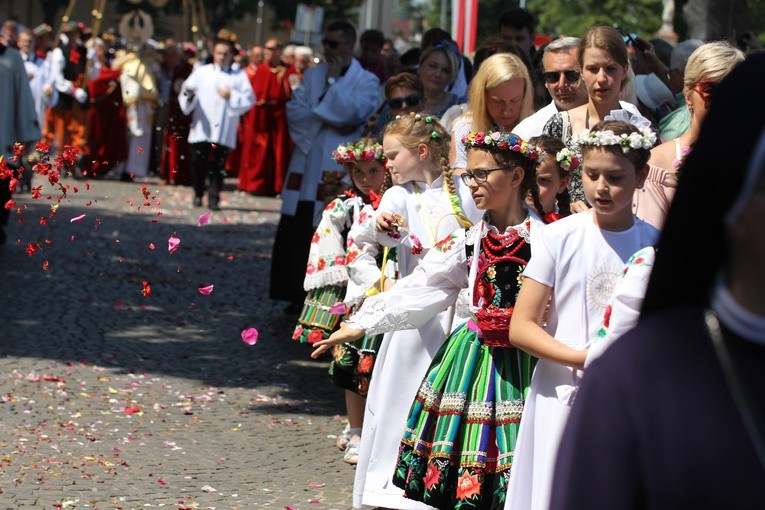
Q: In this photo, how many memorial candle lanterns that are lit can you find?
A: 0